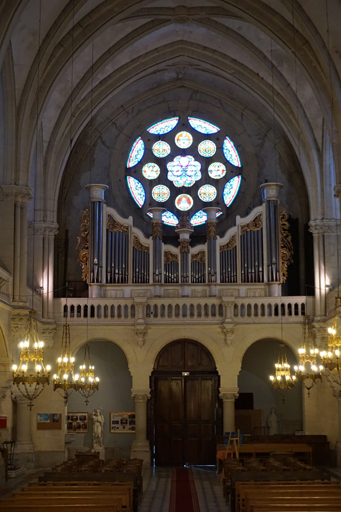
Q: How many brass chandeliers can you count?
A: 6